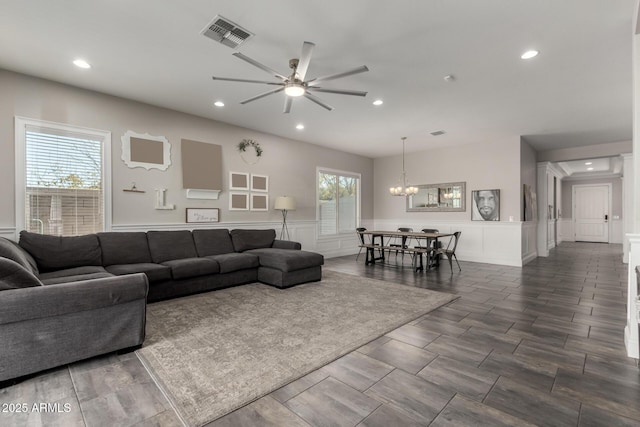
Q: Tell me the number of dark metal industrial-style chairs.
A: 4